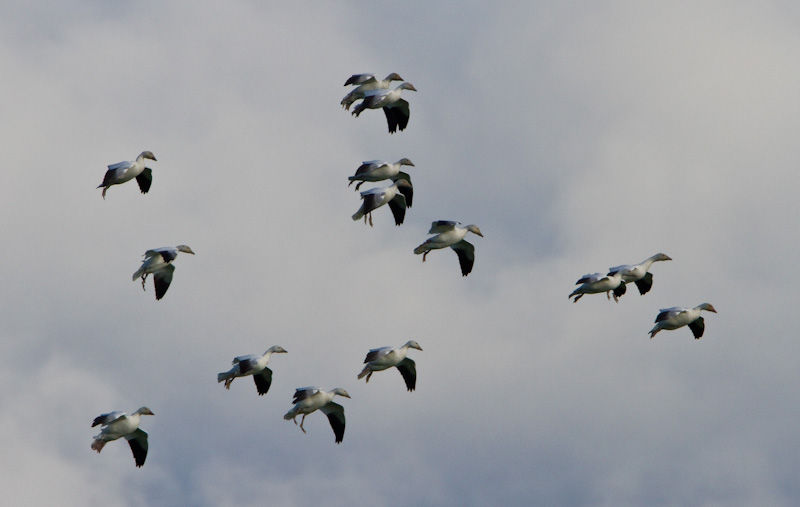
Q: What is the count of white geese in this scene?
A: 14